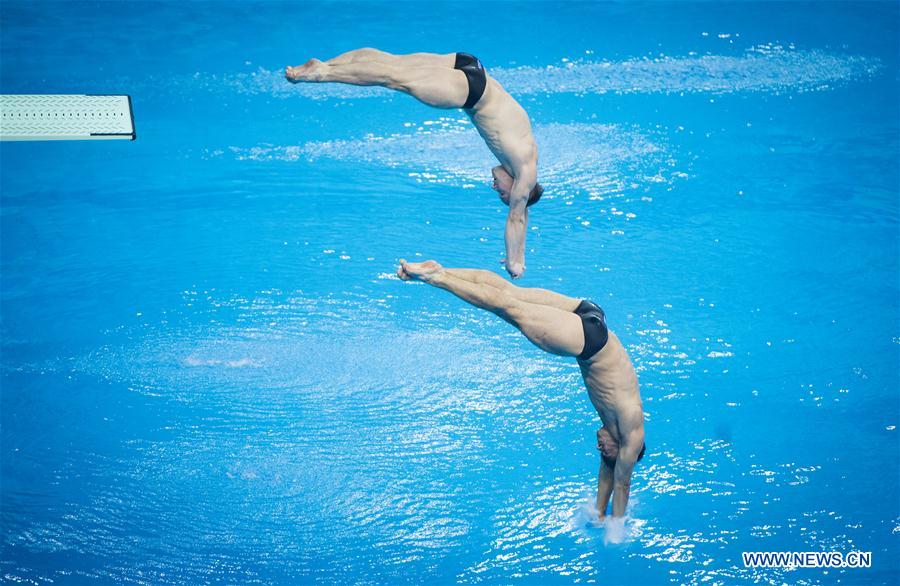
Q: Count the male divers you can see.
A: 2